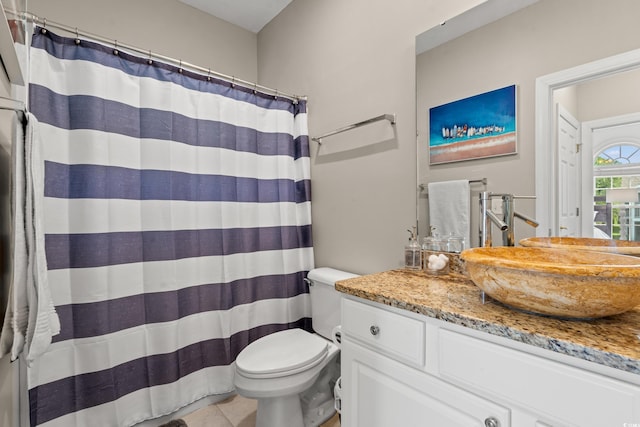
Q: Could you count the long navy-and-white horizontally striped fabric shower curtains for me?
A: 1